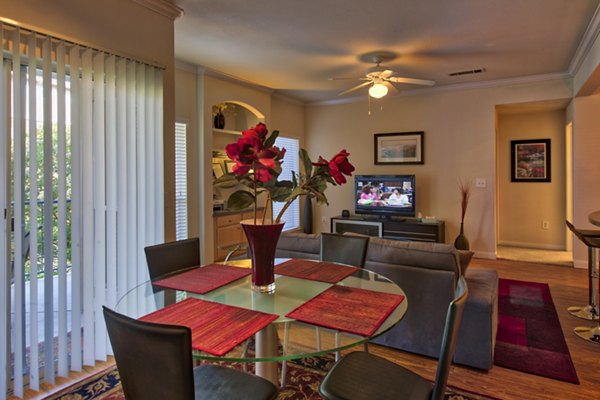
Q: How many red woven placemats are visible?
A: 4